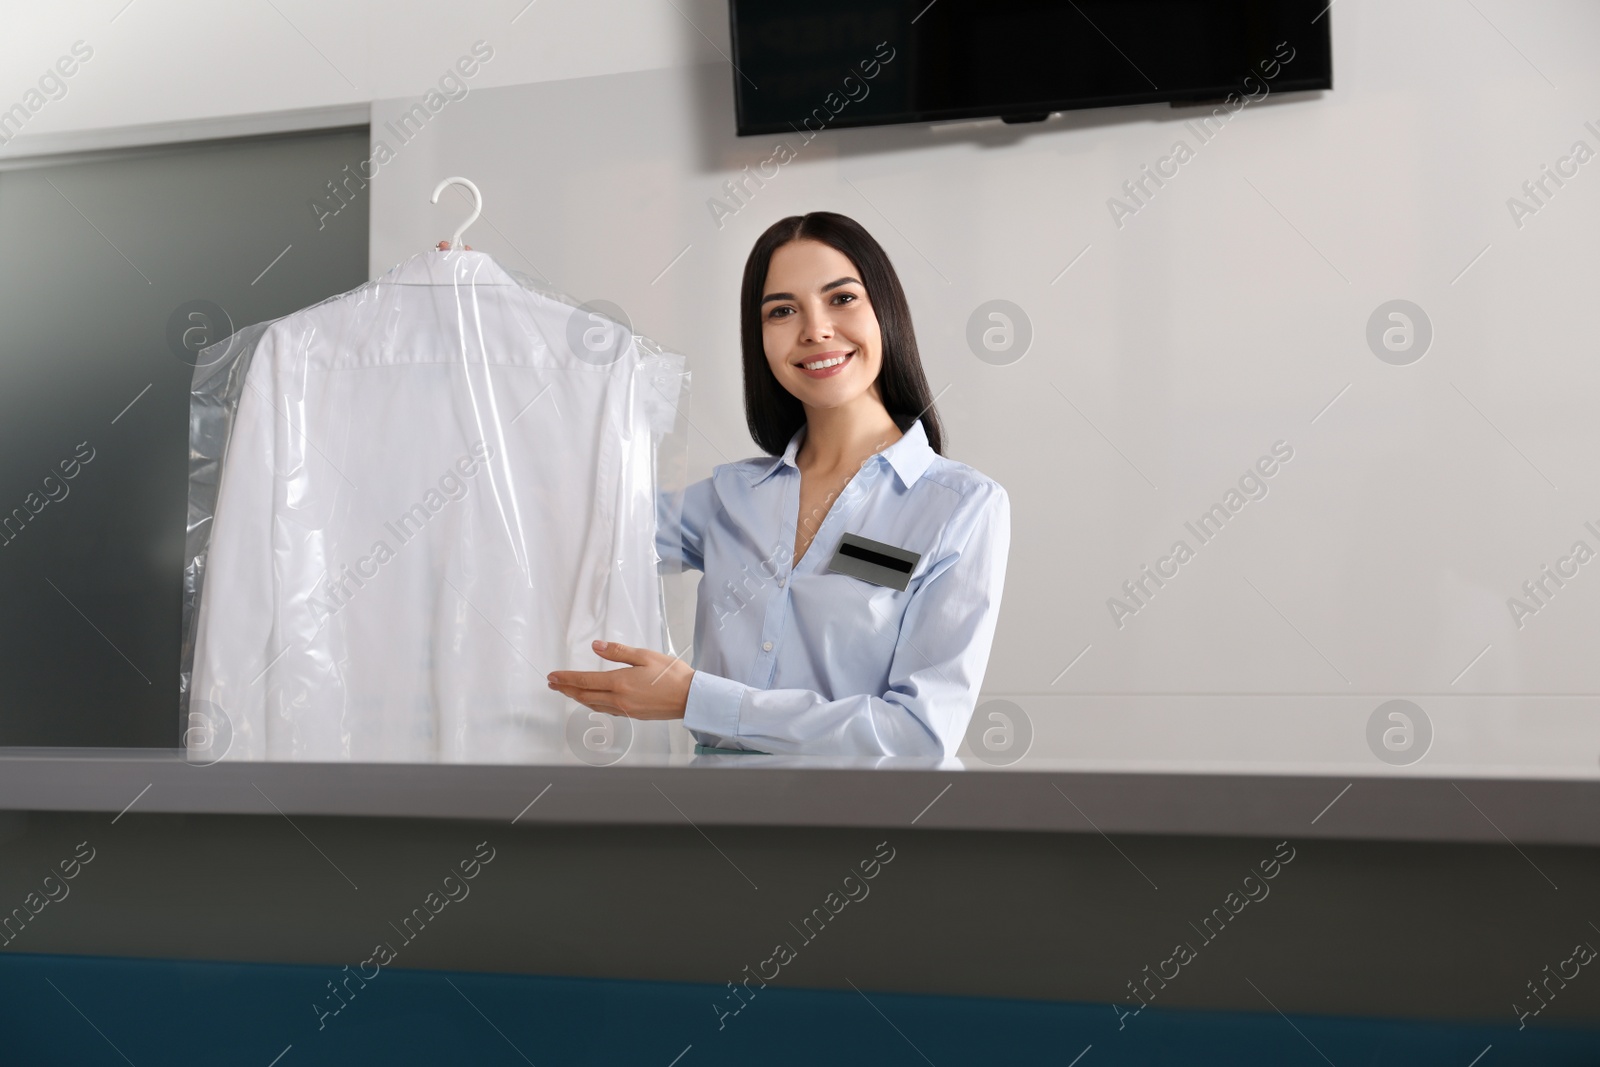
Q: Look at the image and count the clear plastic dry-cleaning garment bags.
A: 1